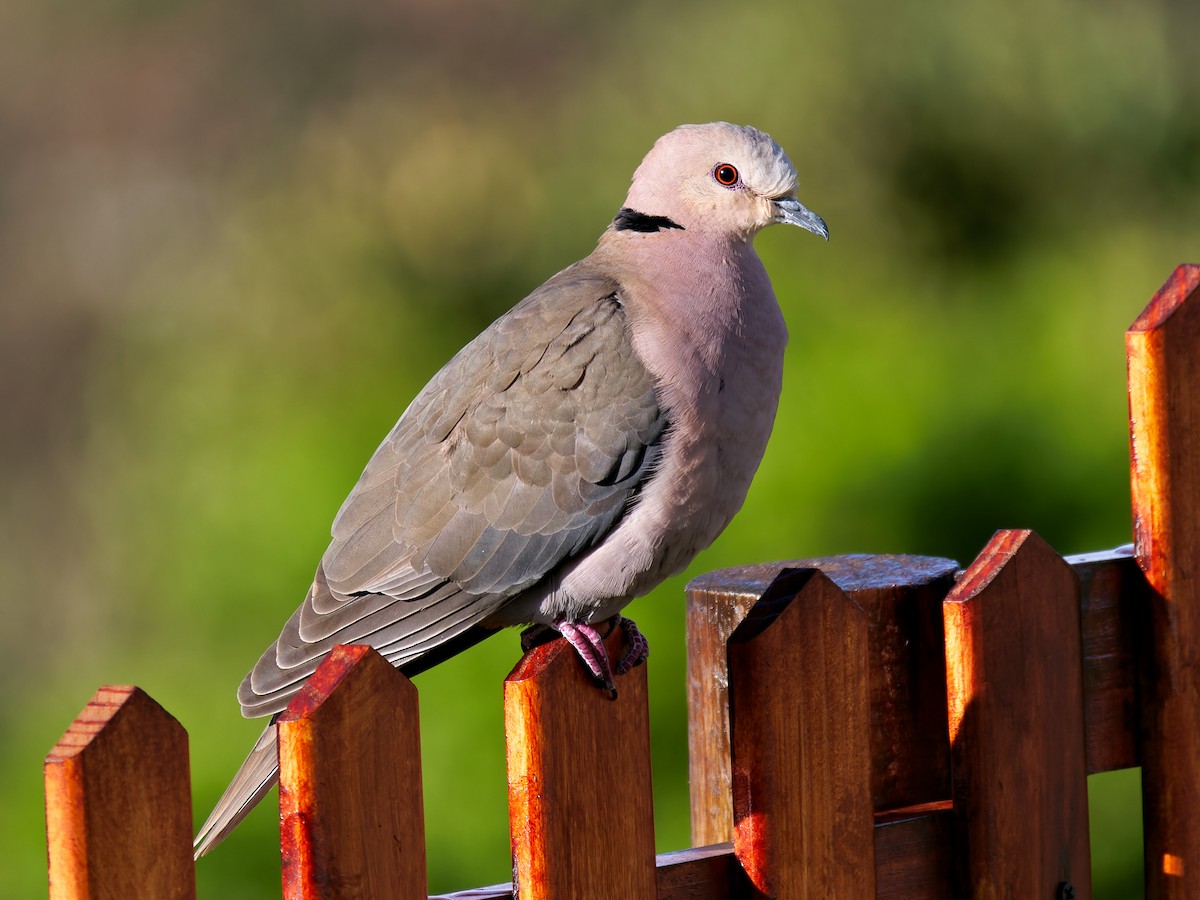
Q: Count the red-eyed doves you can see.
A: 1